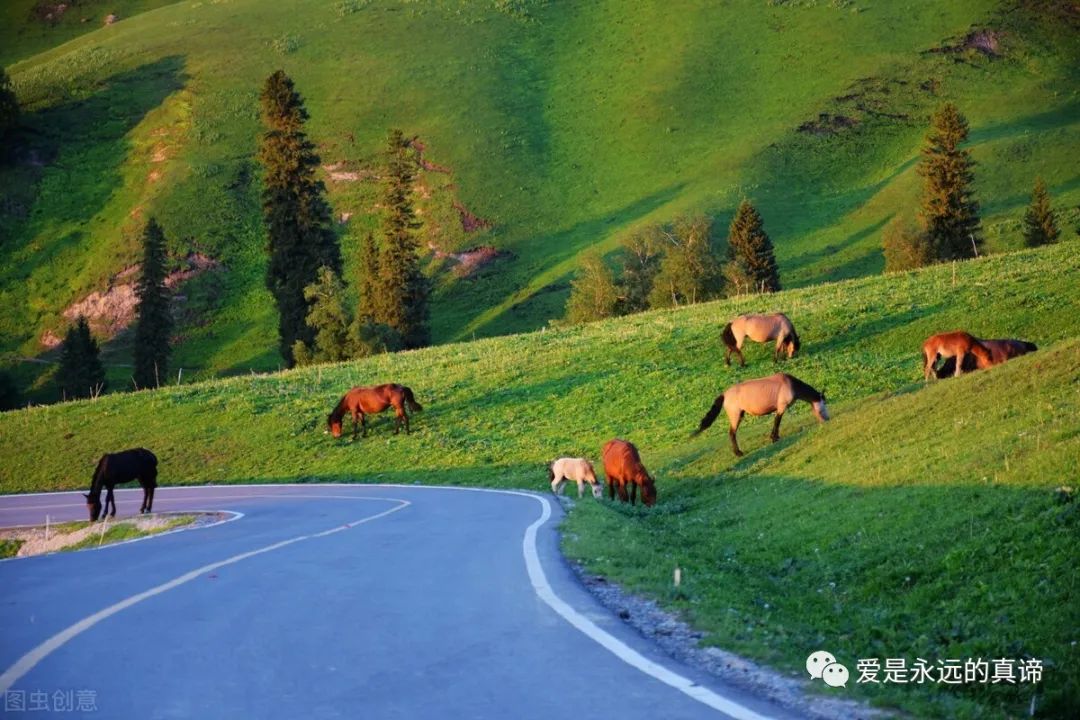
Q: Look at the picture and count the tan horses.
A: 2